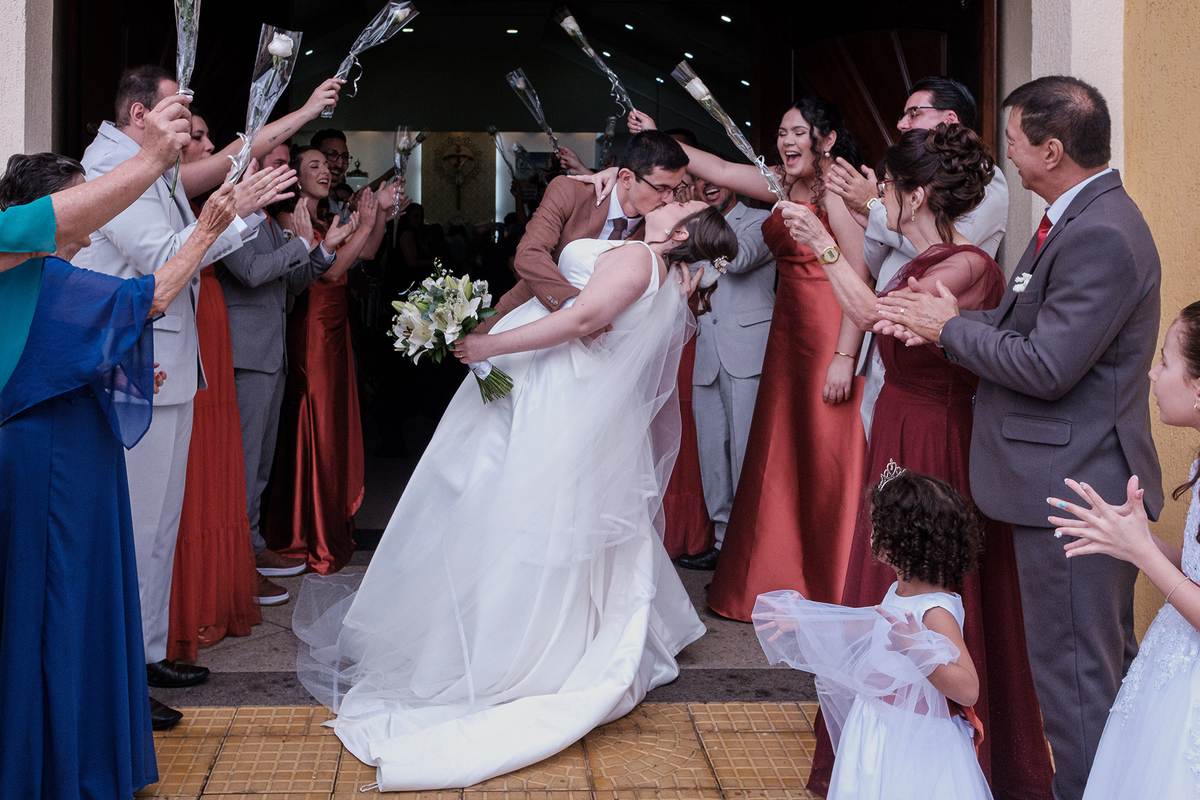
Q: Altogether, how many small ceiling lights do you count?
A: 10